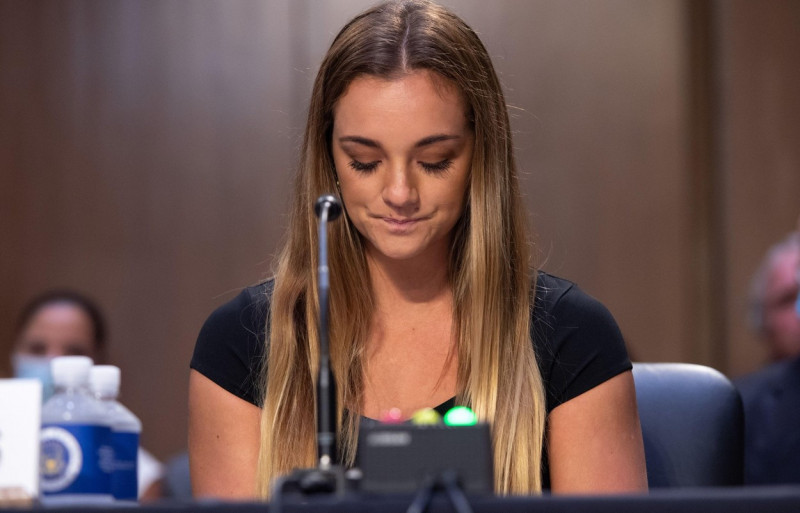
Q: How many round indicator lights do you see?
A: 3